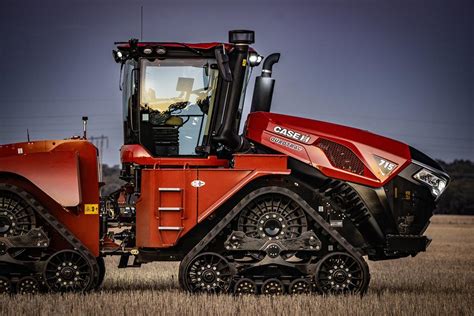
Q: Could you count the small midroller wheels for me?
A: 5